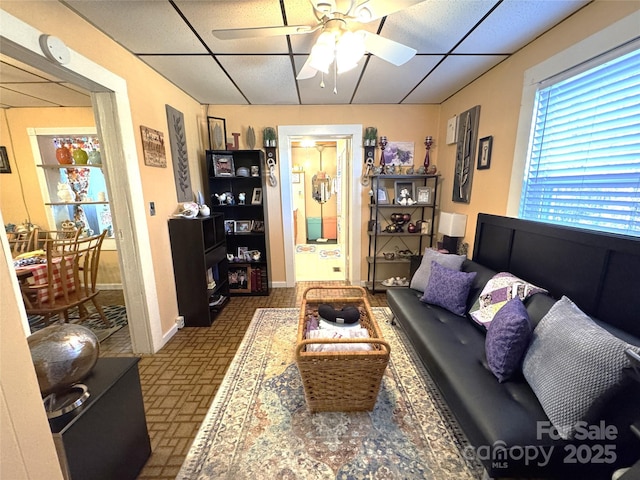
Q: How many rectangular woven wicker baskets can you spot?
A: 1